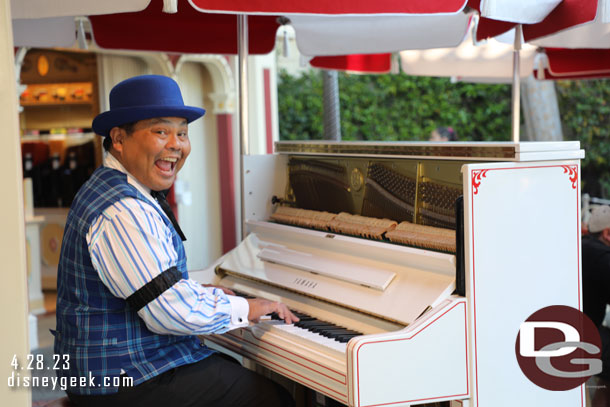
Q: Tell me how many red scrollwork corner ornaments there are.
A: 2